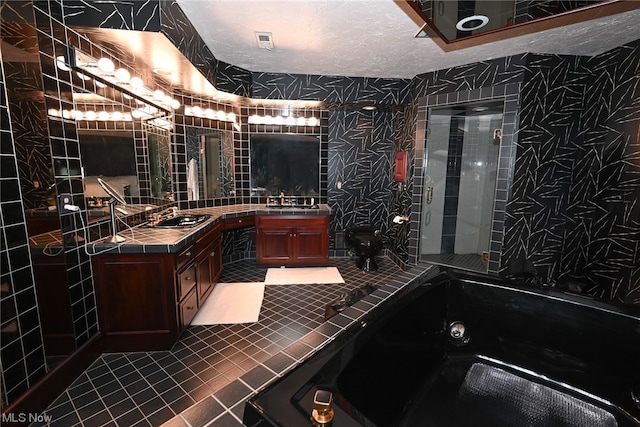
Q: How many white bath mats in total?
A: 2